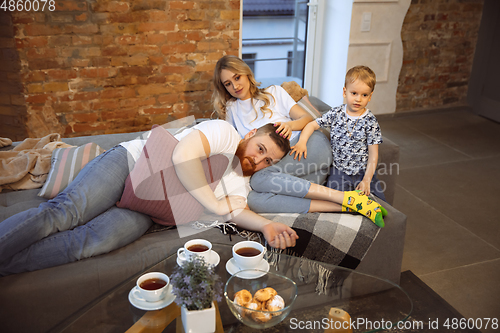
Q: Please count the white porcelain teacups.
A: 3